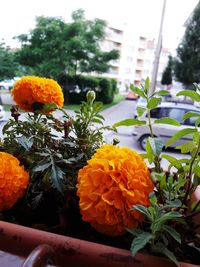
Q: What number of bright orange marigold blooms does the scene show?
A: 3